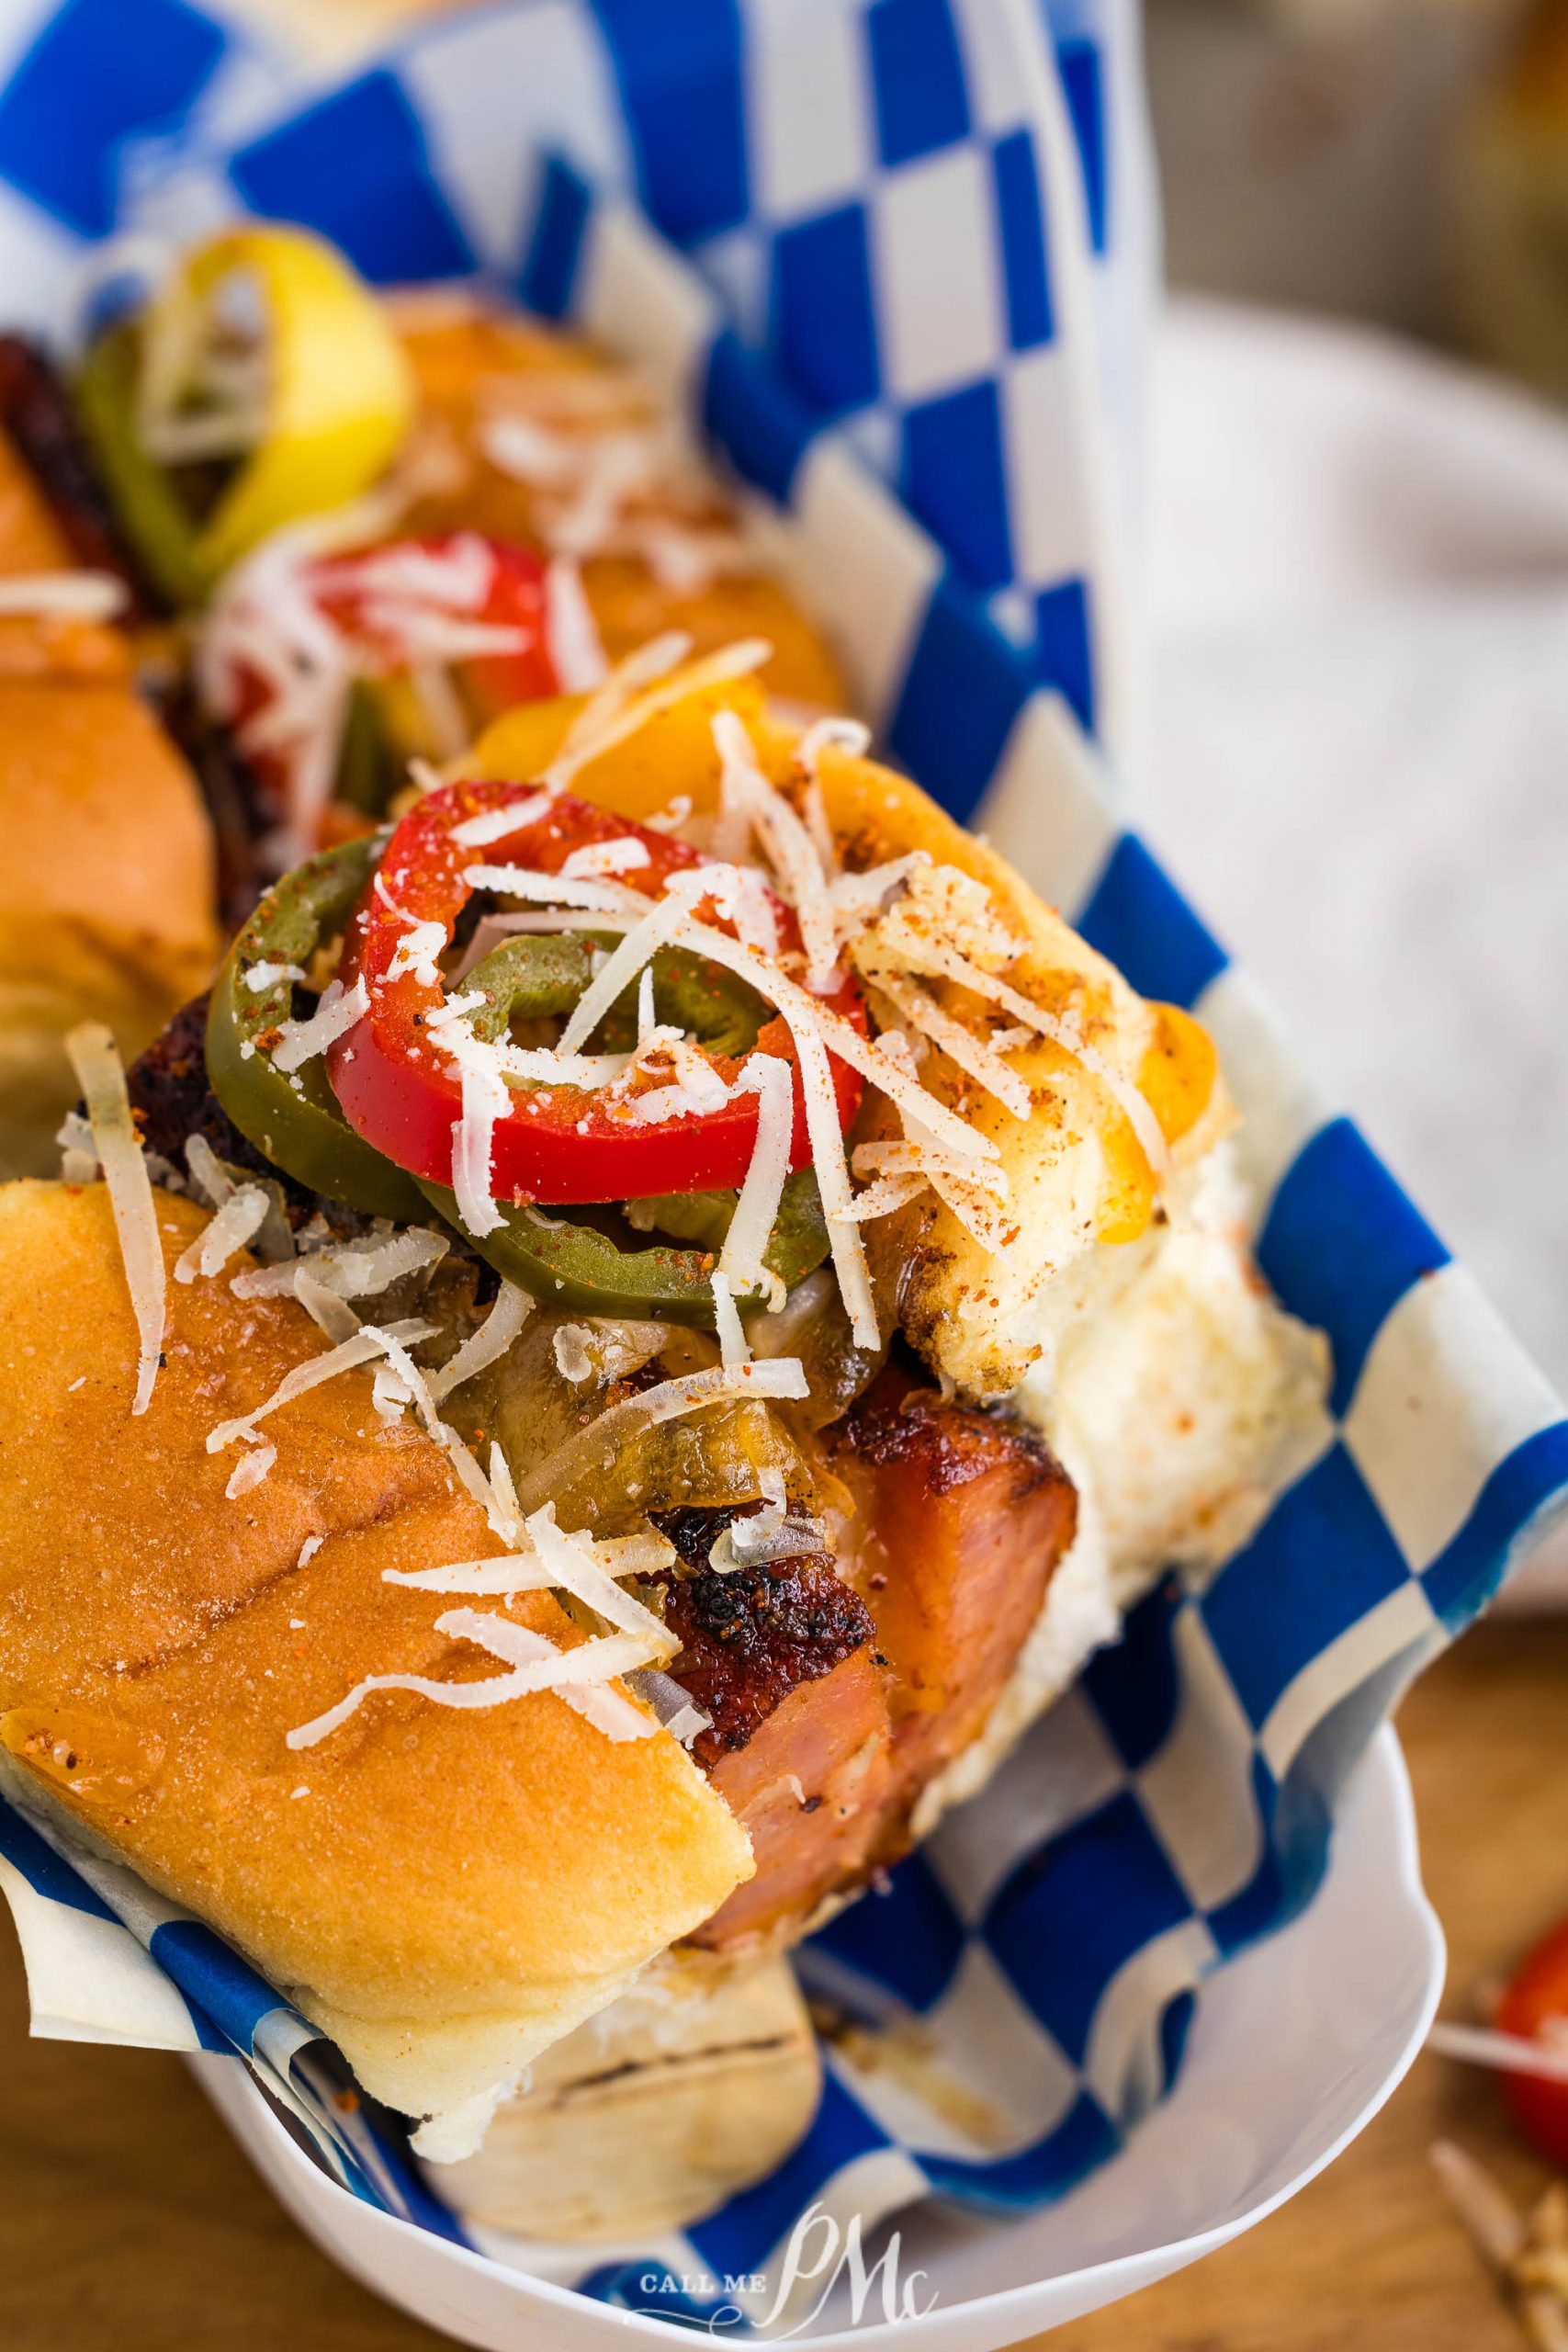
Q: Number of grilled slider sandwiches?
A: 3